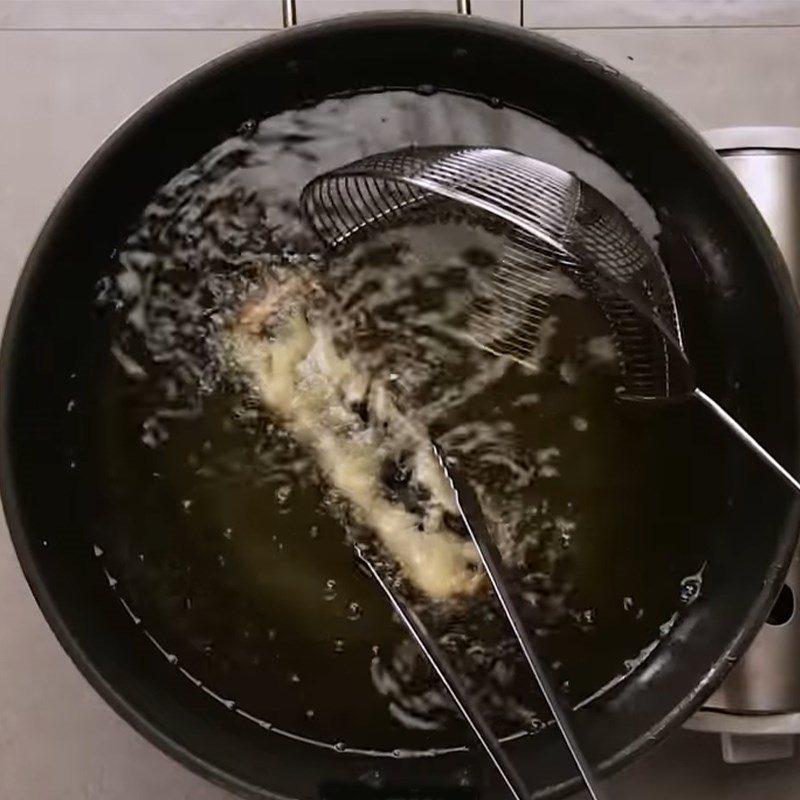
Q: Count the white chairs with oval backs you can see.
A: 0